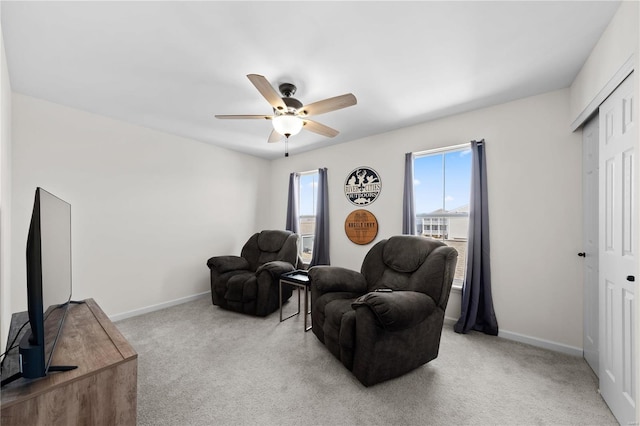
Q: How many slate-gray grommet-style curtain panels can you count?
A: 4